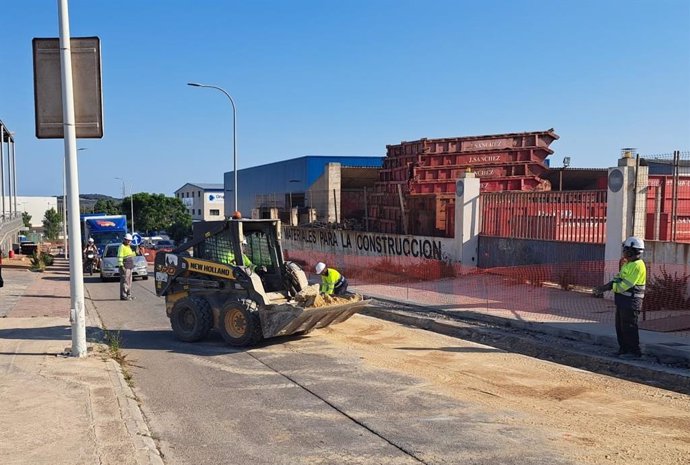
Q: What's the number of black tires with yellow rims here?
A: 1